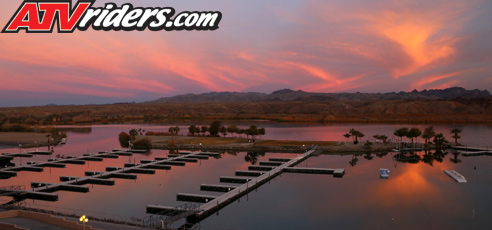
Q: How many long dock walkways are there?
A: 3